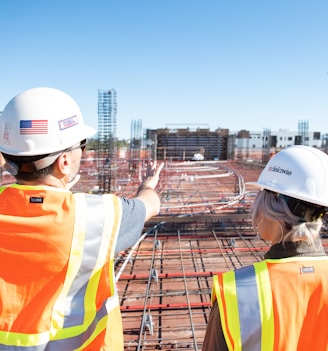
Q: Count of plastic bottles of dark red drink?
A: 0